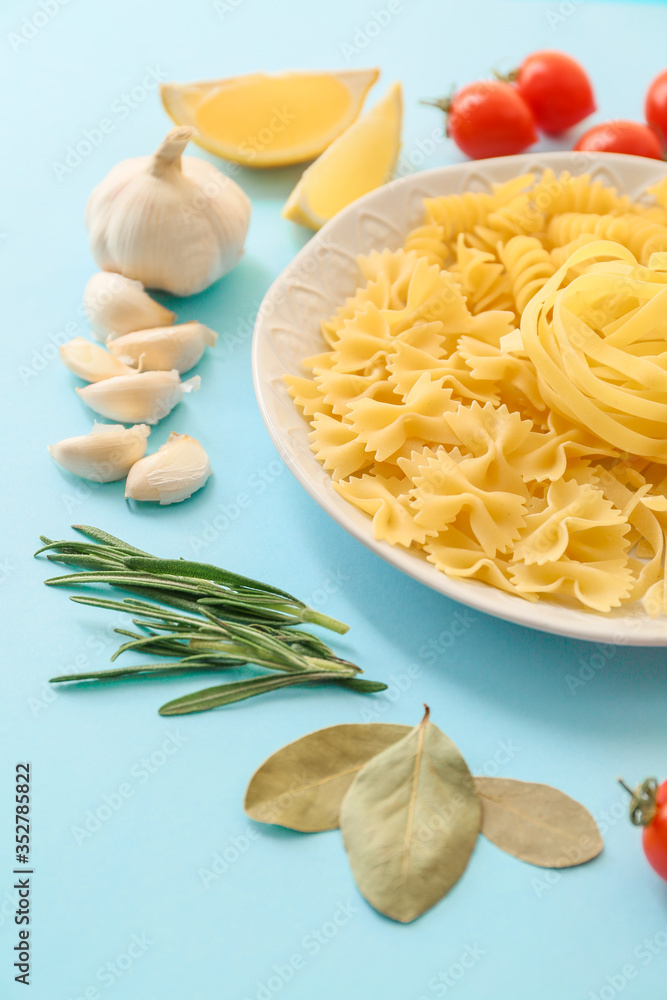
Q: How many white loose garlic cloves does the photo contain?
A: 6